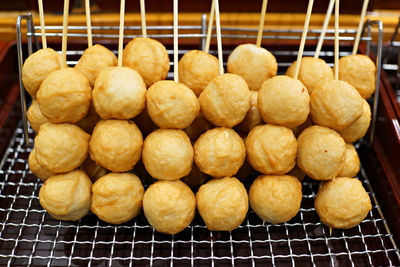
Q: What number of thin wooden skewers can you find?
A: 13